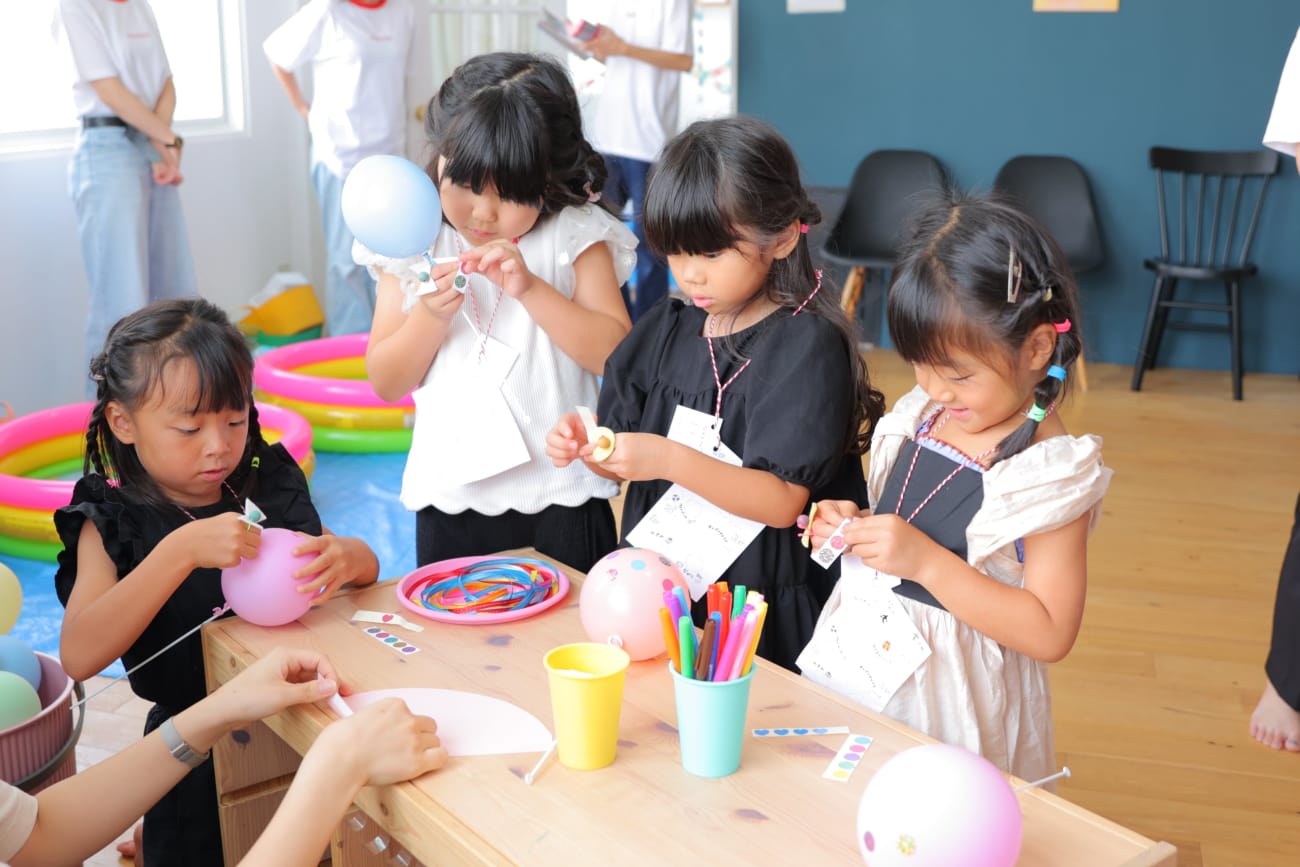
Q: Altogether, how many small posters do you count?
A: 2